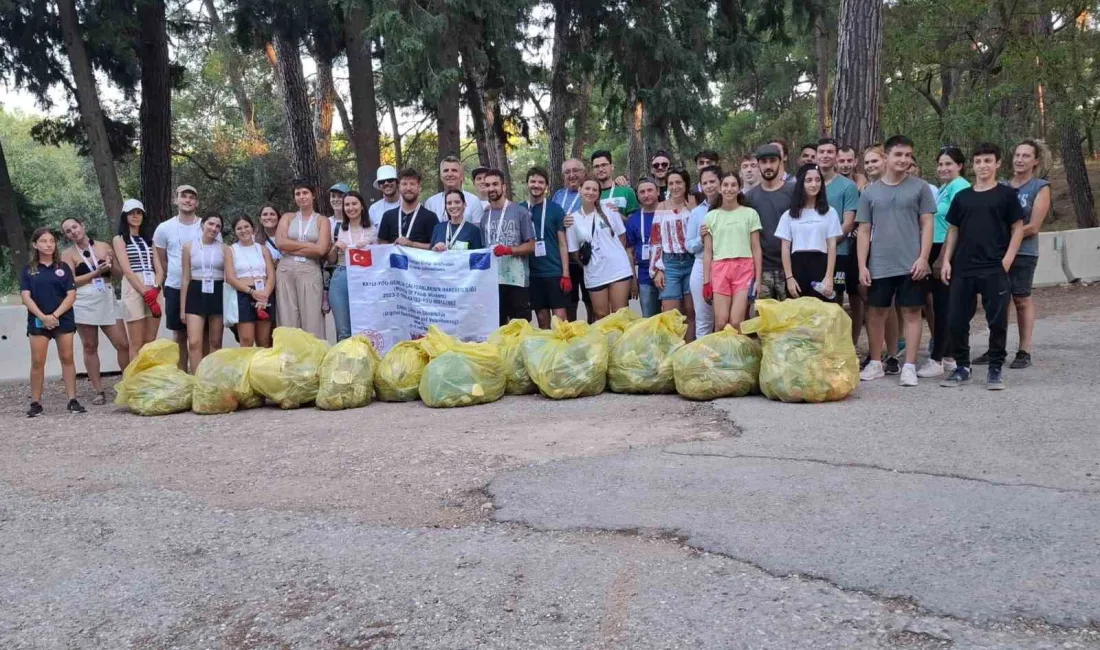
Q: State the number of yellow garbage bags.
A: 12